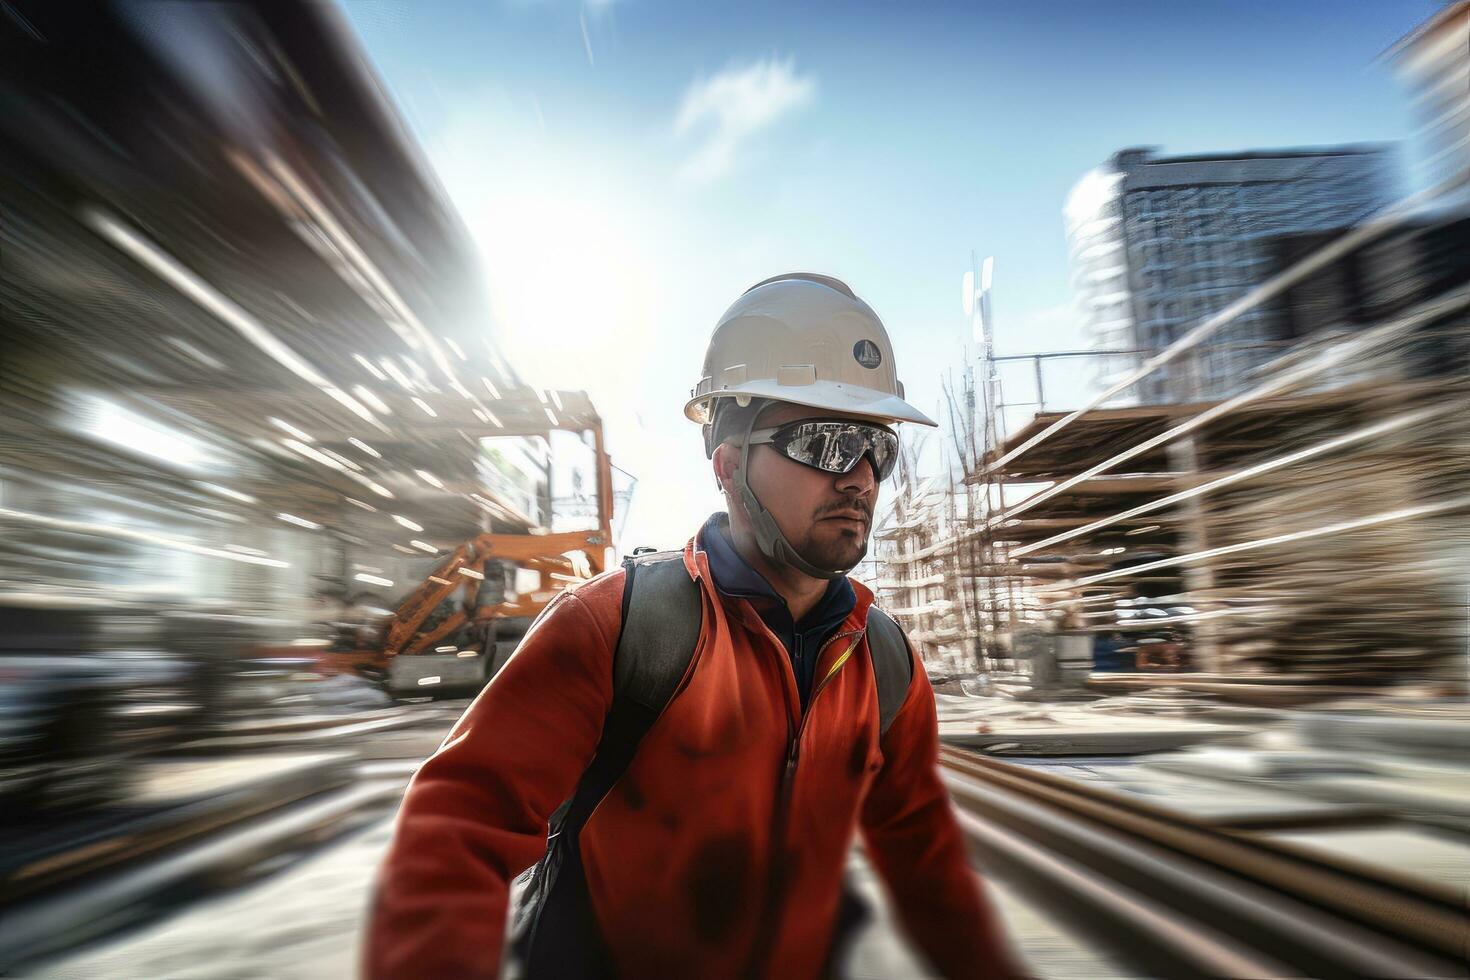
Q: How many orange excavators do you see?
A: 1